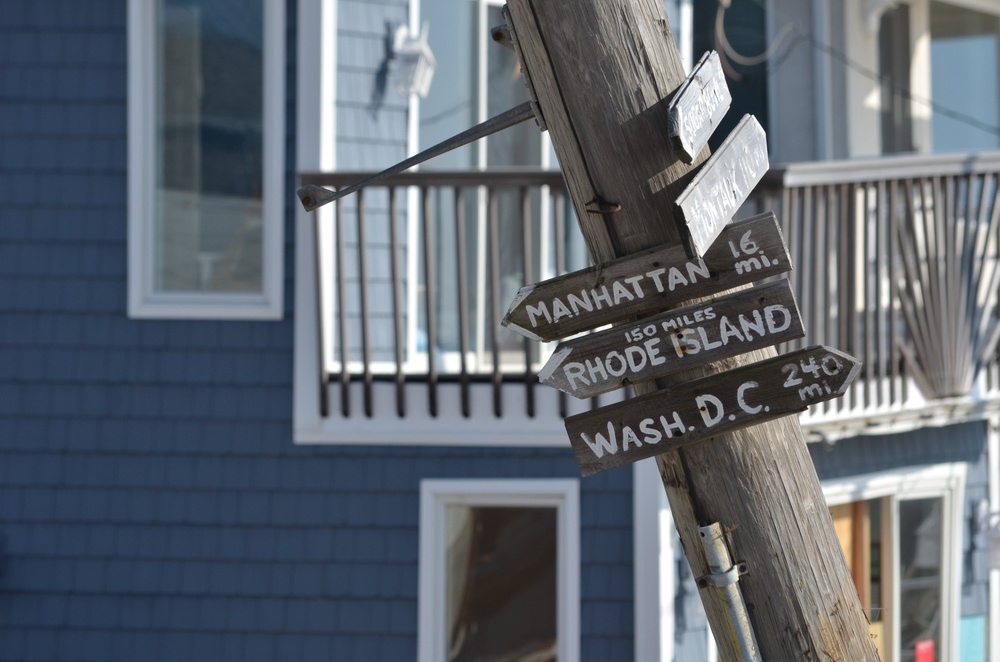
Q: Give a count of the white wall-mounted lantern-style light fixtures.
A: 1